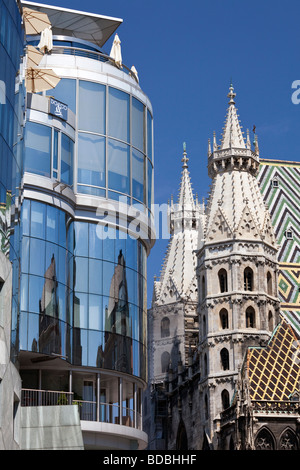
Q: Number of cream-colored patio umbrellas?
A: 6